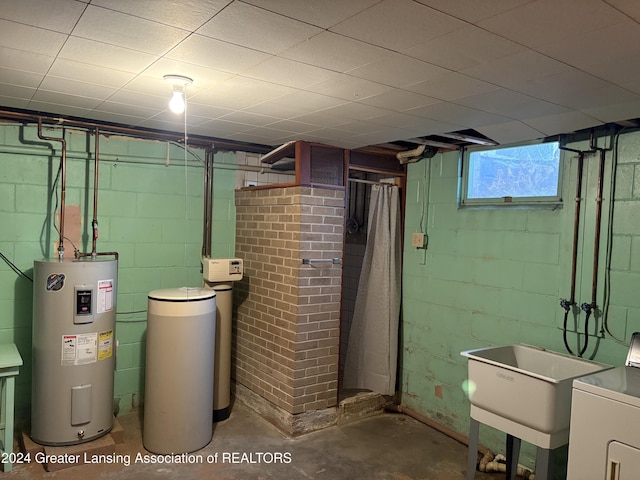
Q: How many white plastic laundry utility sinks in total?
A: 1